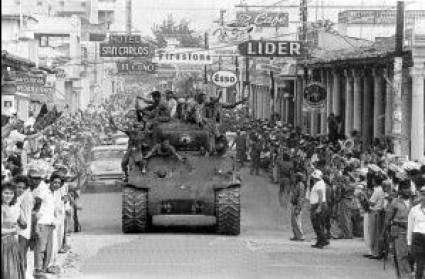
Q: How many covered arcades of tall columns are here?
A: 1